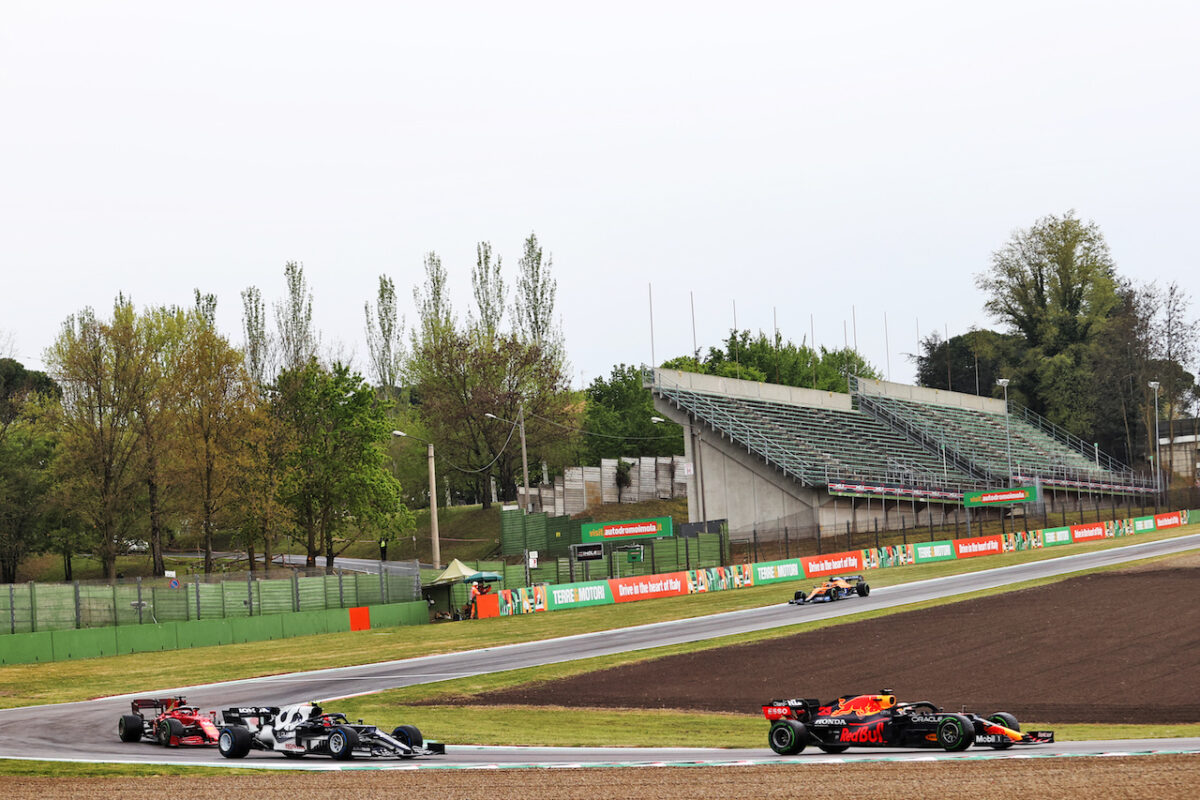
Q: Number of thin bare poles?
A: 11